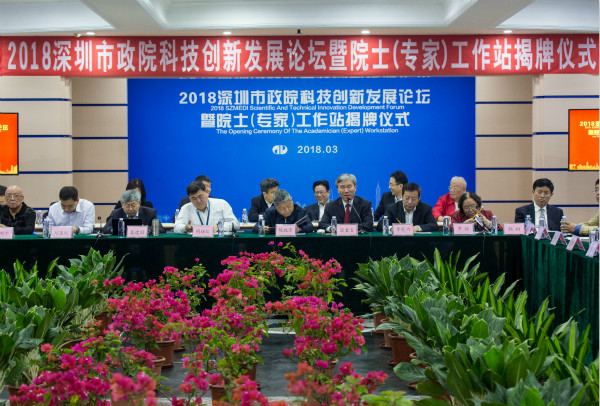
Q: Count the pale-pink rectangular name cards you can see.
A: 14